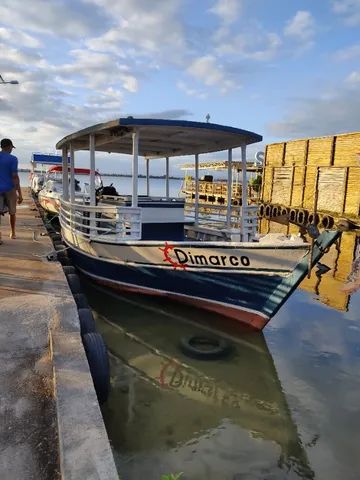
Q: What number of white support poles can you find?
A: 9